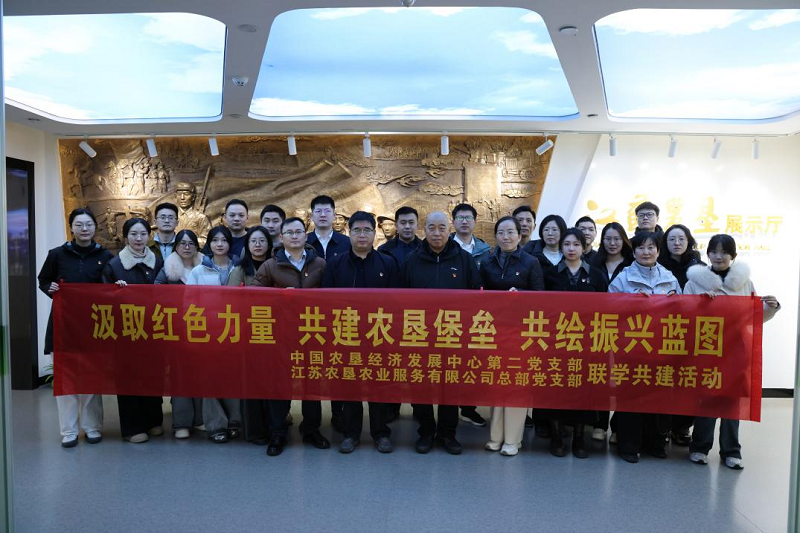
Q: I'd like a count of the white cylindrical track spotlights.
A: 11